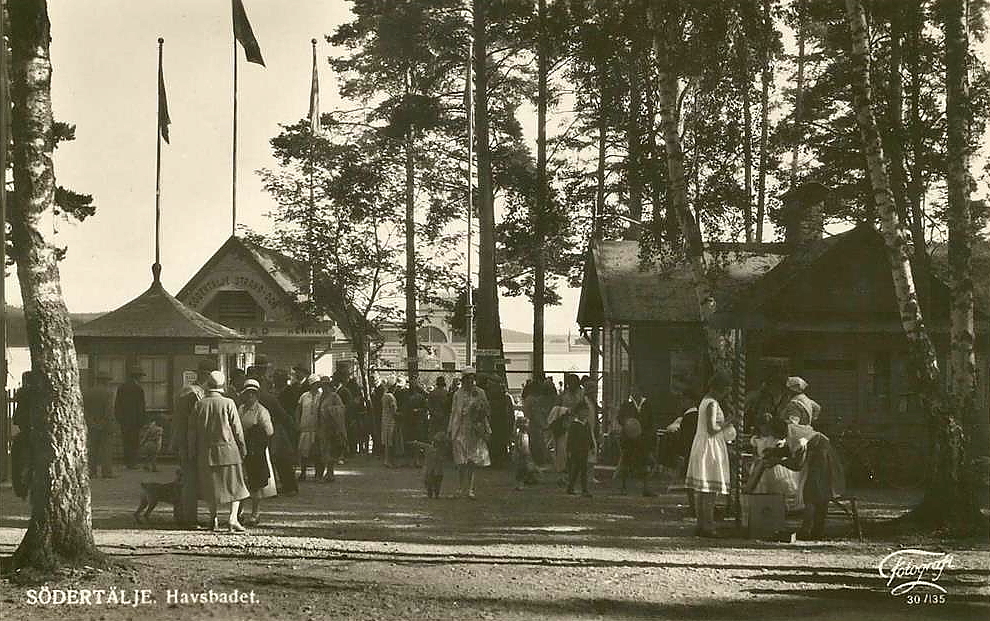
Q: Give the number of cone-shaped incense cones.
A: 0